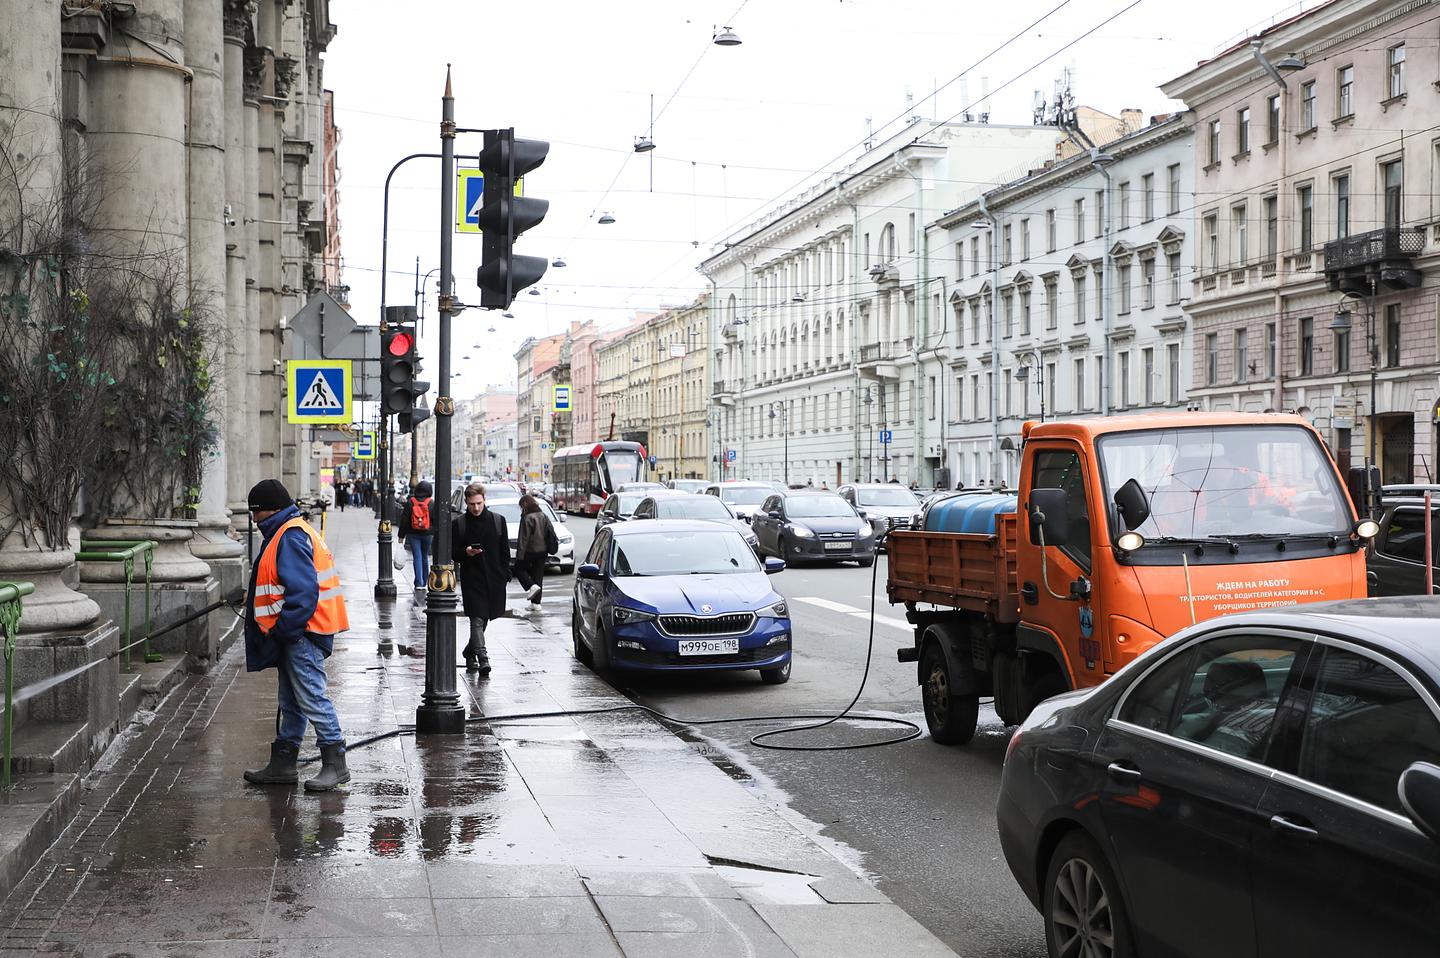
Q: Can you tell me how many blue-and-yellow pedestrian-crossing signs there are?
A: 2